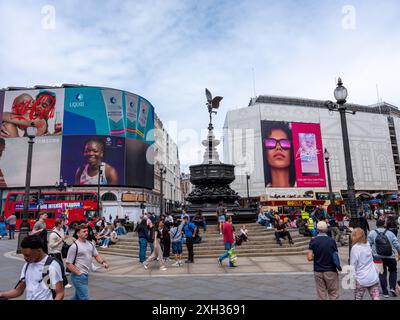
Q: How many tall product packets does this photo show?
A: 3